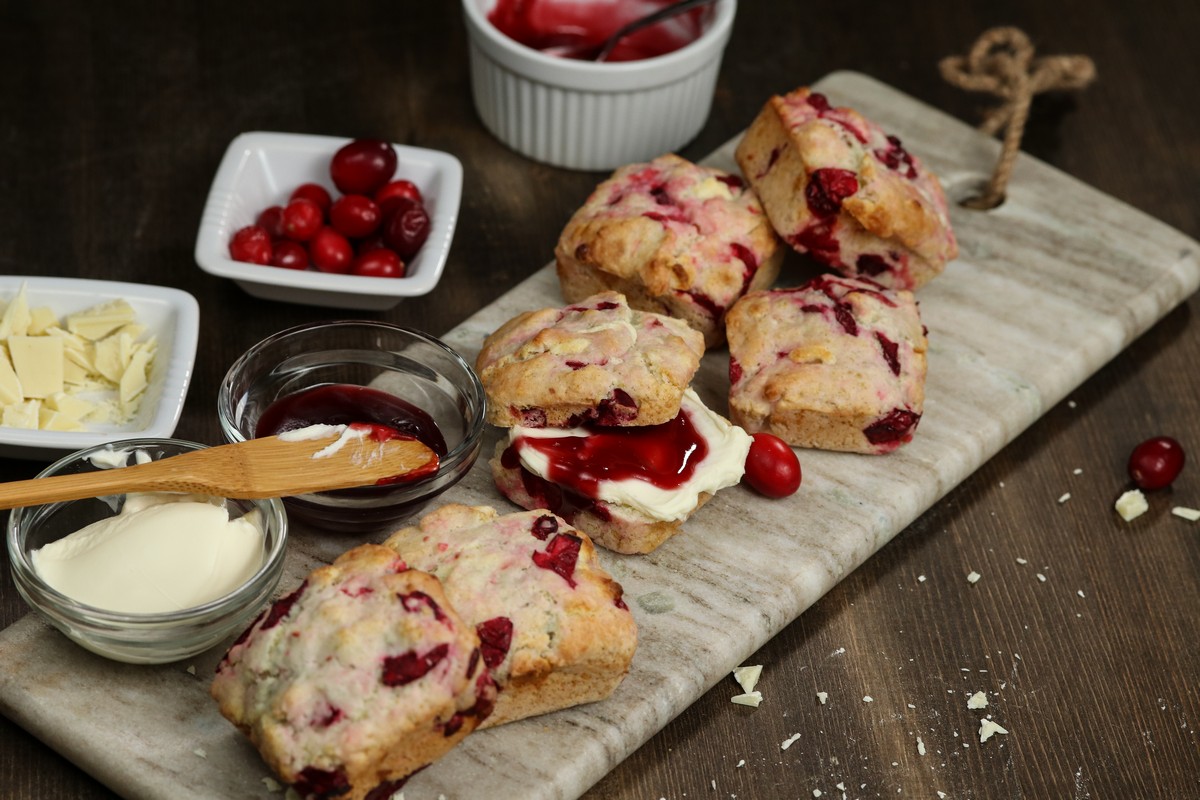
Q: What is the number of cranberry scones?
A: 6